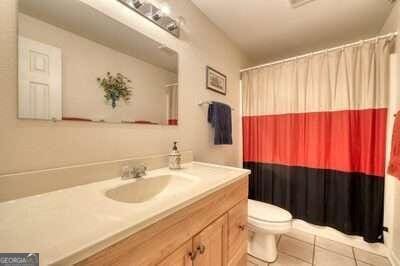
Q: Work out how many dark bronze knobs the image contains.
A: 3